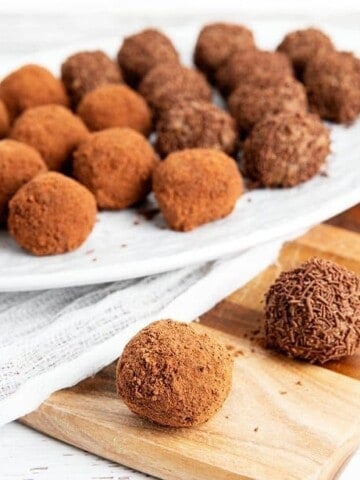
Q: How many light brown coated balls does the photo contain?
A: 9